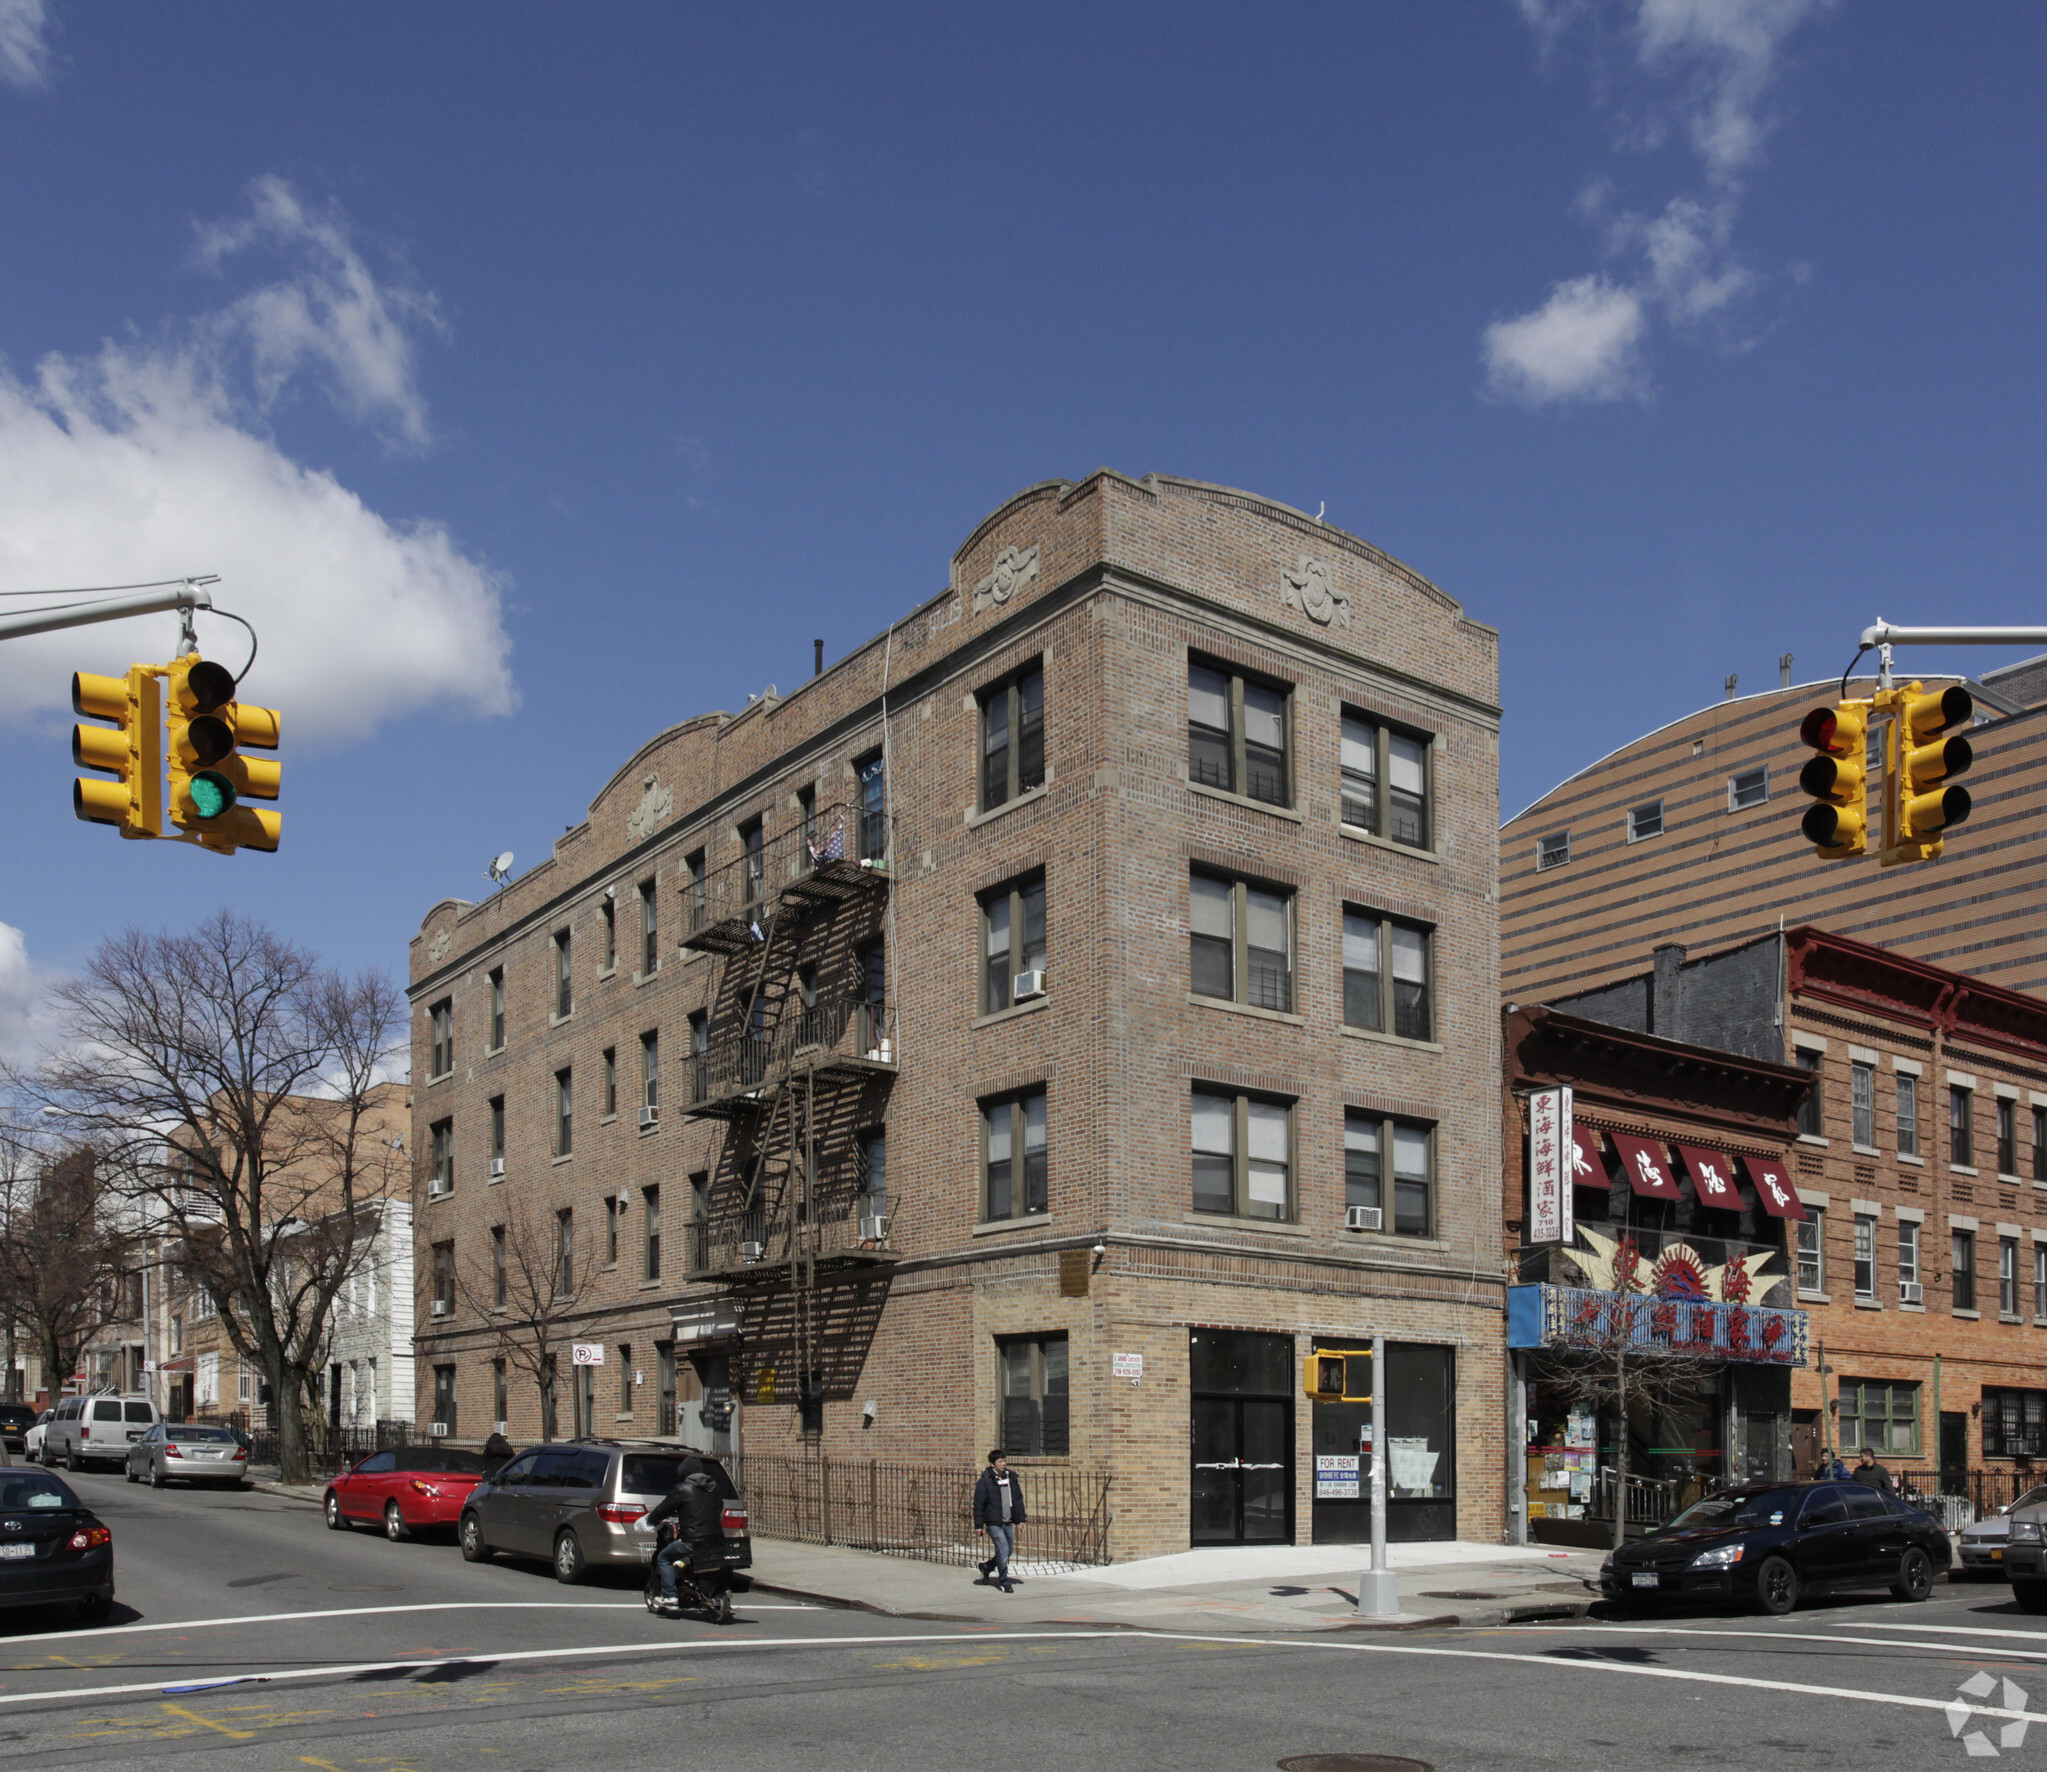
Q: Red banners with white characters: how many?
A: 4